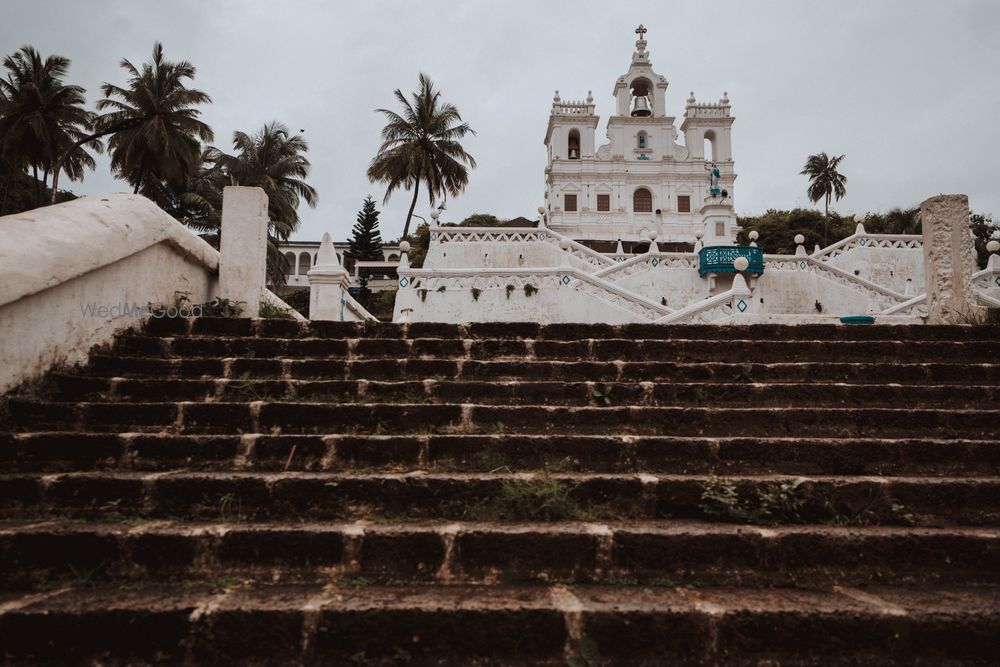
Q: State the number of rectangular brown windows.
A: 3